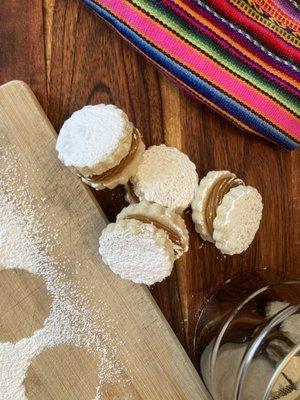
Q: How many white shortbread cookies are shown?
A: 4